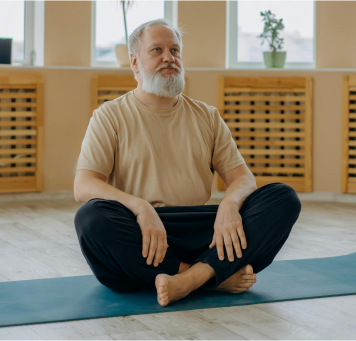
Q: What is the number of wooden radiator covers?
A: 4